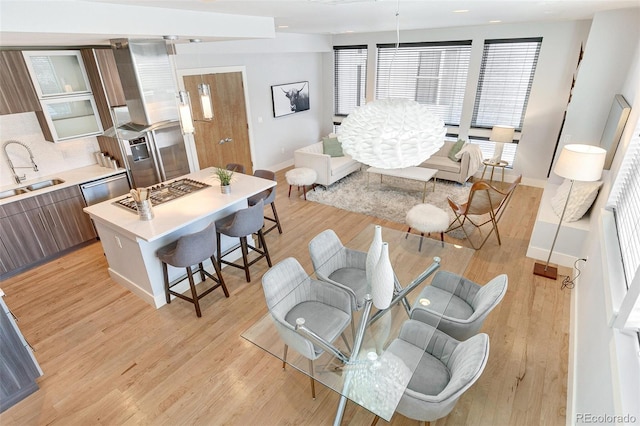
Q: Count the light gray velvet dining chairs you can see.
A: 4